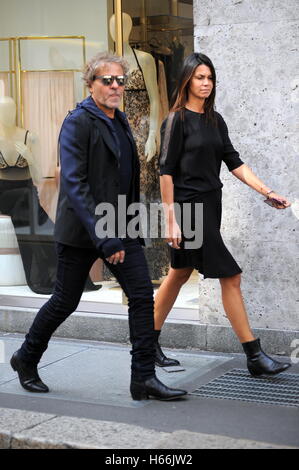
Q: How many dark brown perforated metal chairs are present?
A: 0